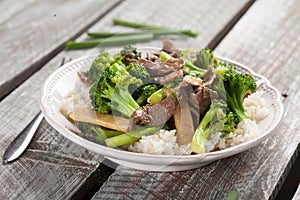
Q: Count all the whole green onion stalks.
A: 3